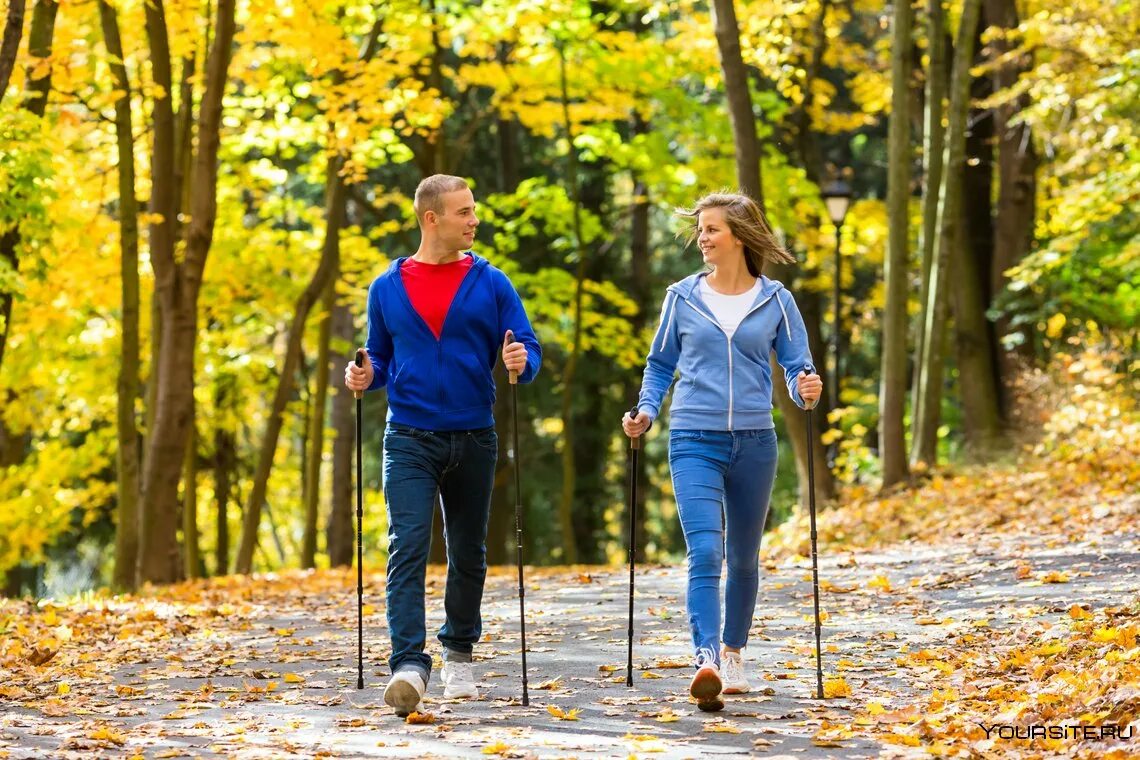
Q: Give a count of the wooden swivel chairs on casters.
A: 0